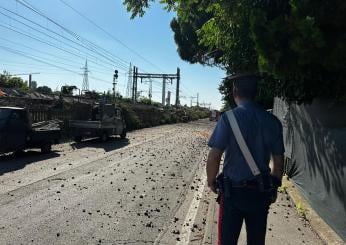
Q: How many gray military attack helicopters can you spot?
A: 0